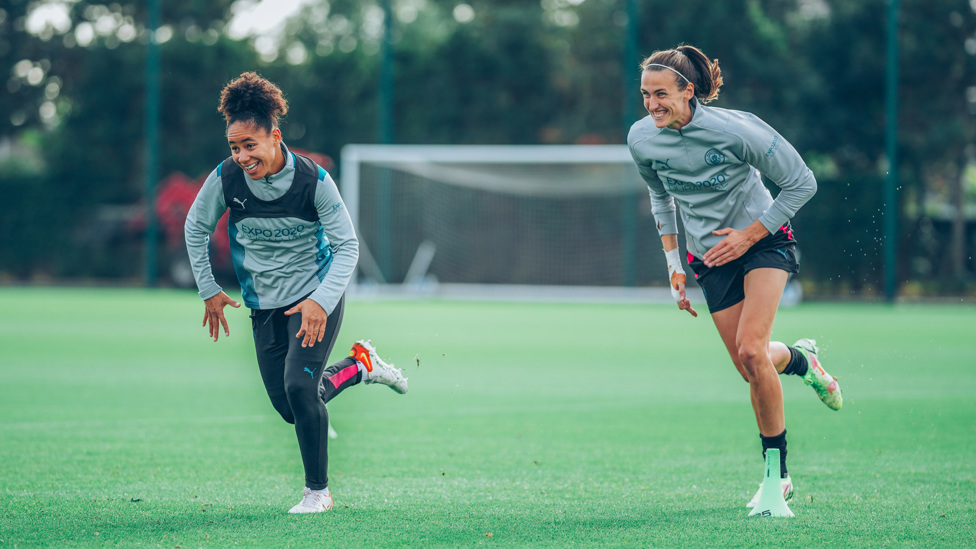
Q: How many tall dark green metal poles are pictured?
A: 4